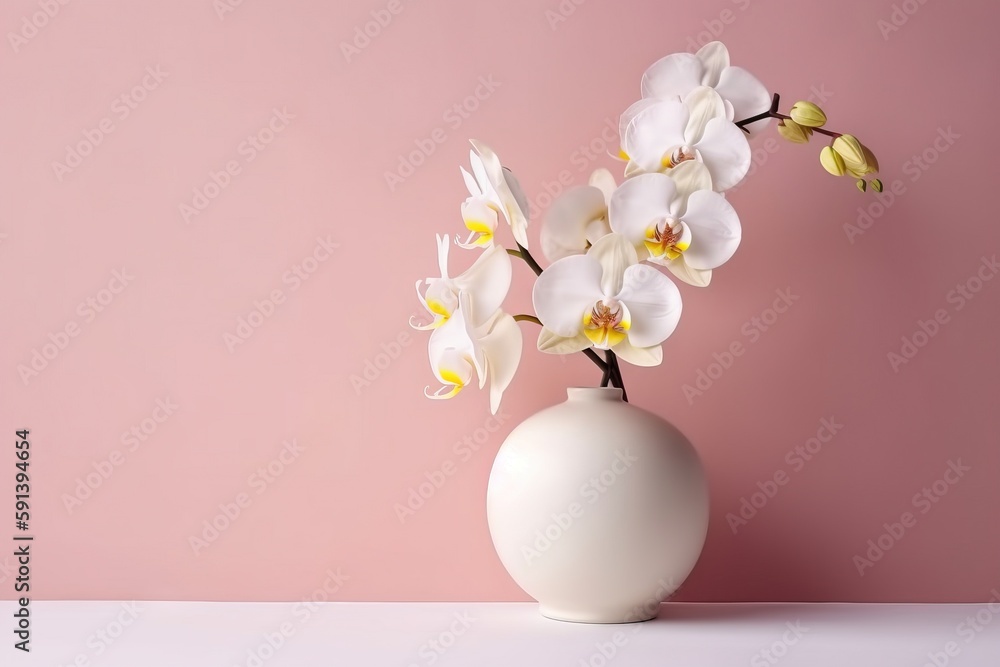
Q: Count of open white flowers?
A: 8